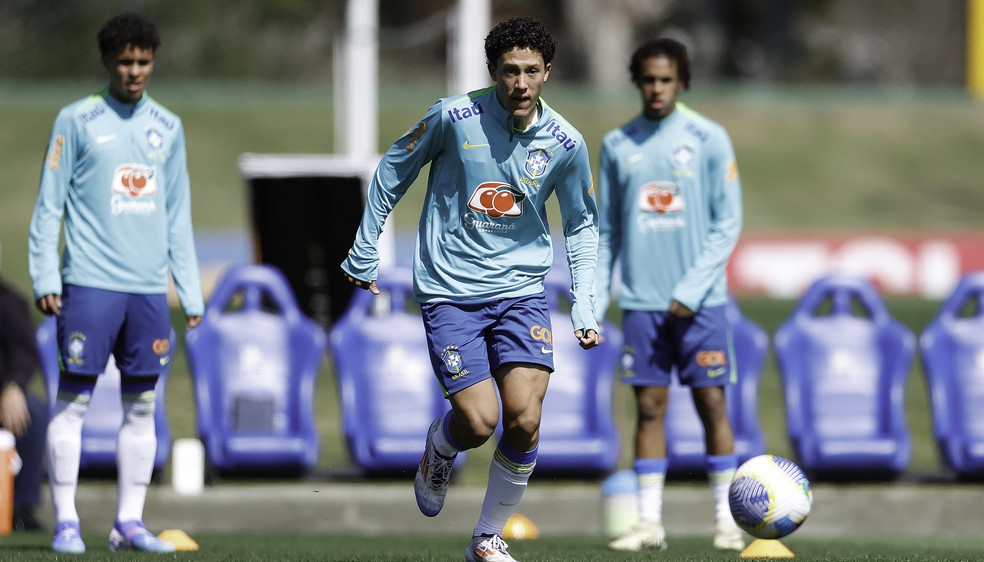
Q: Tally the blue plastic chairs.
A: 7